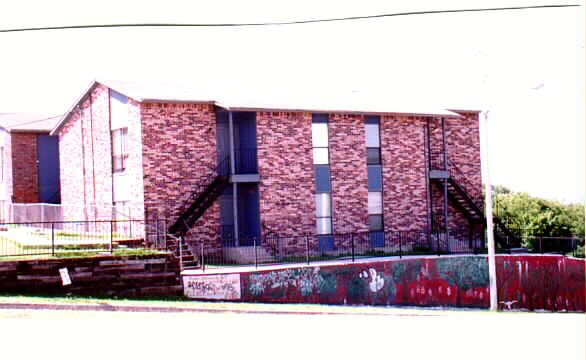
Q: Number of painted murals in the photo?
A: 1